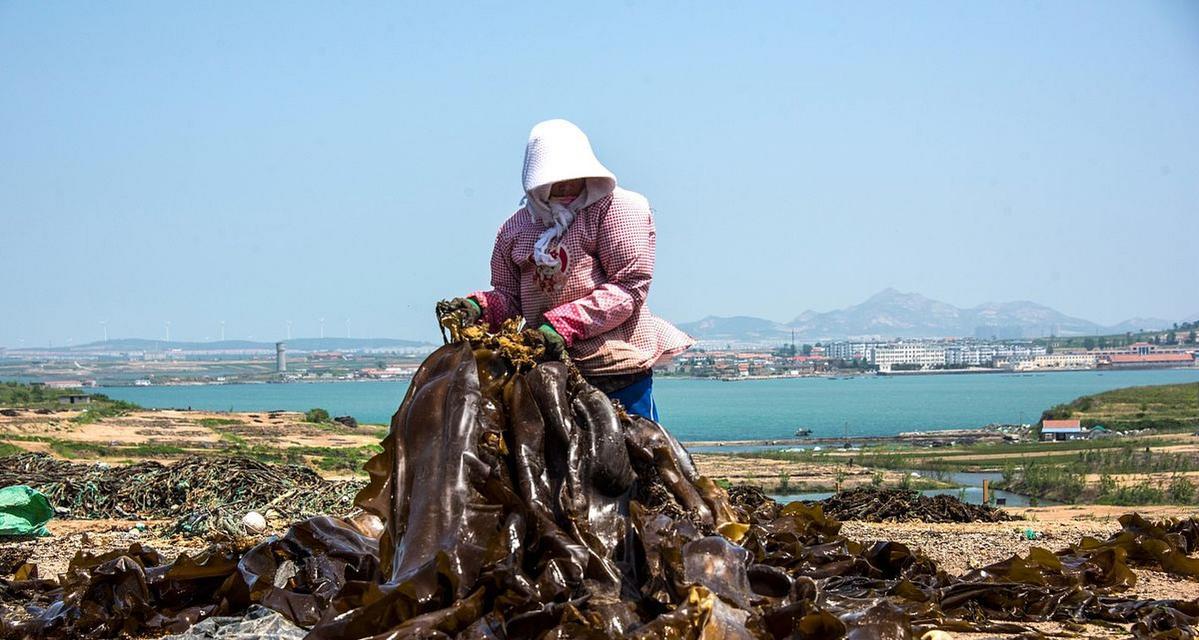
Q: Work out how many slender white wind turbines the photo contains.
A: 6